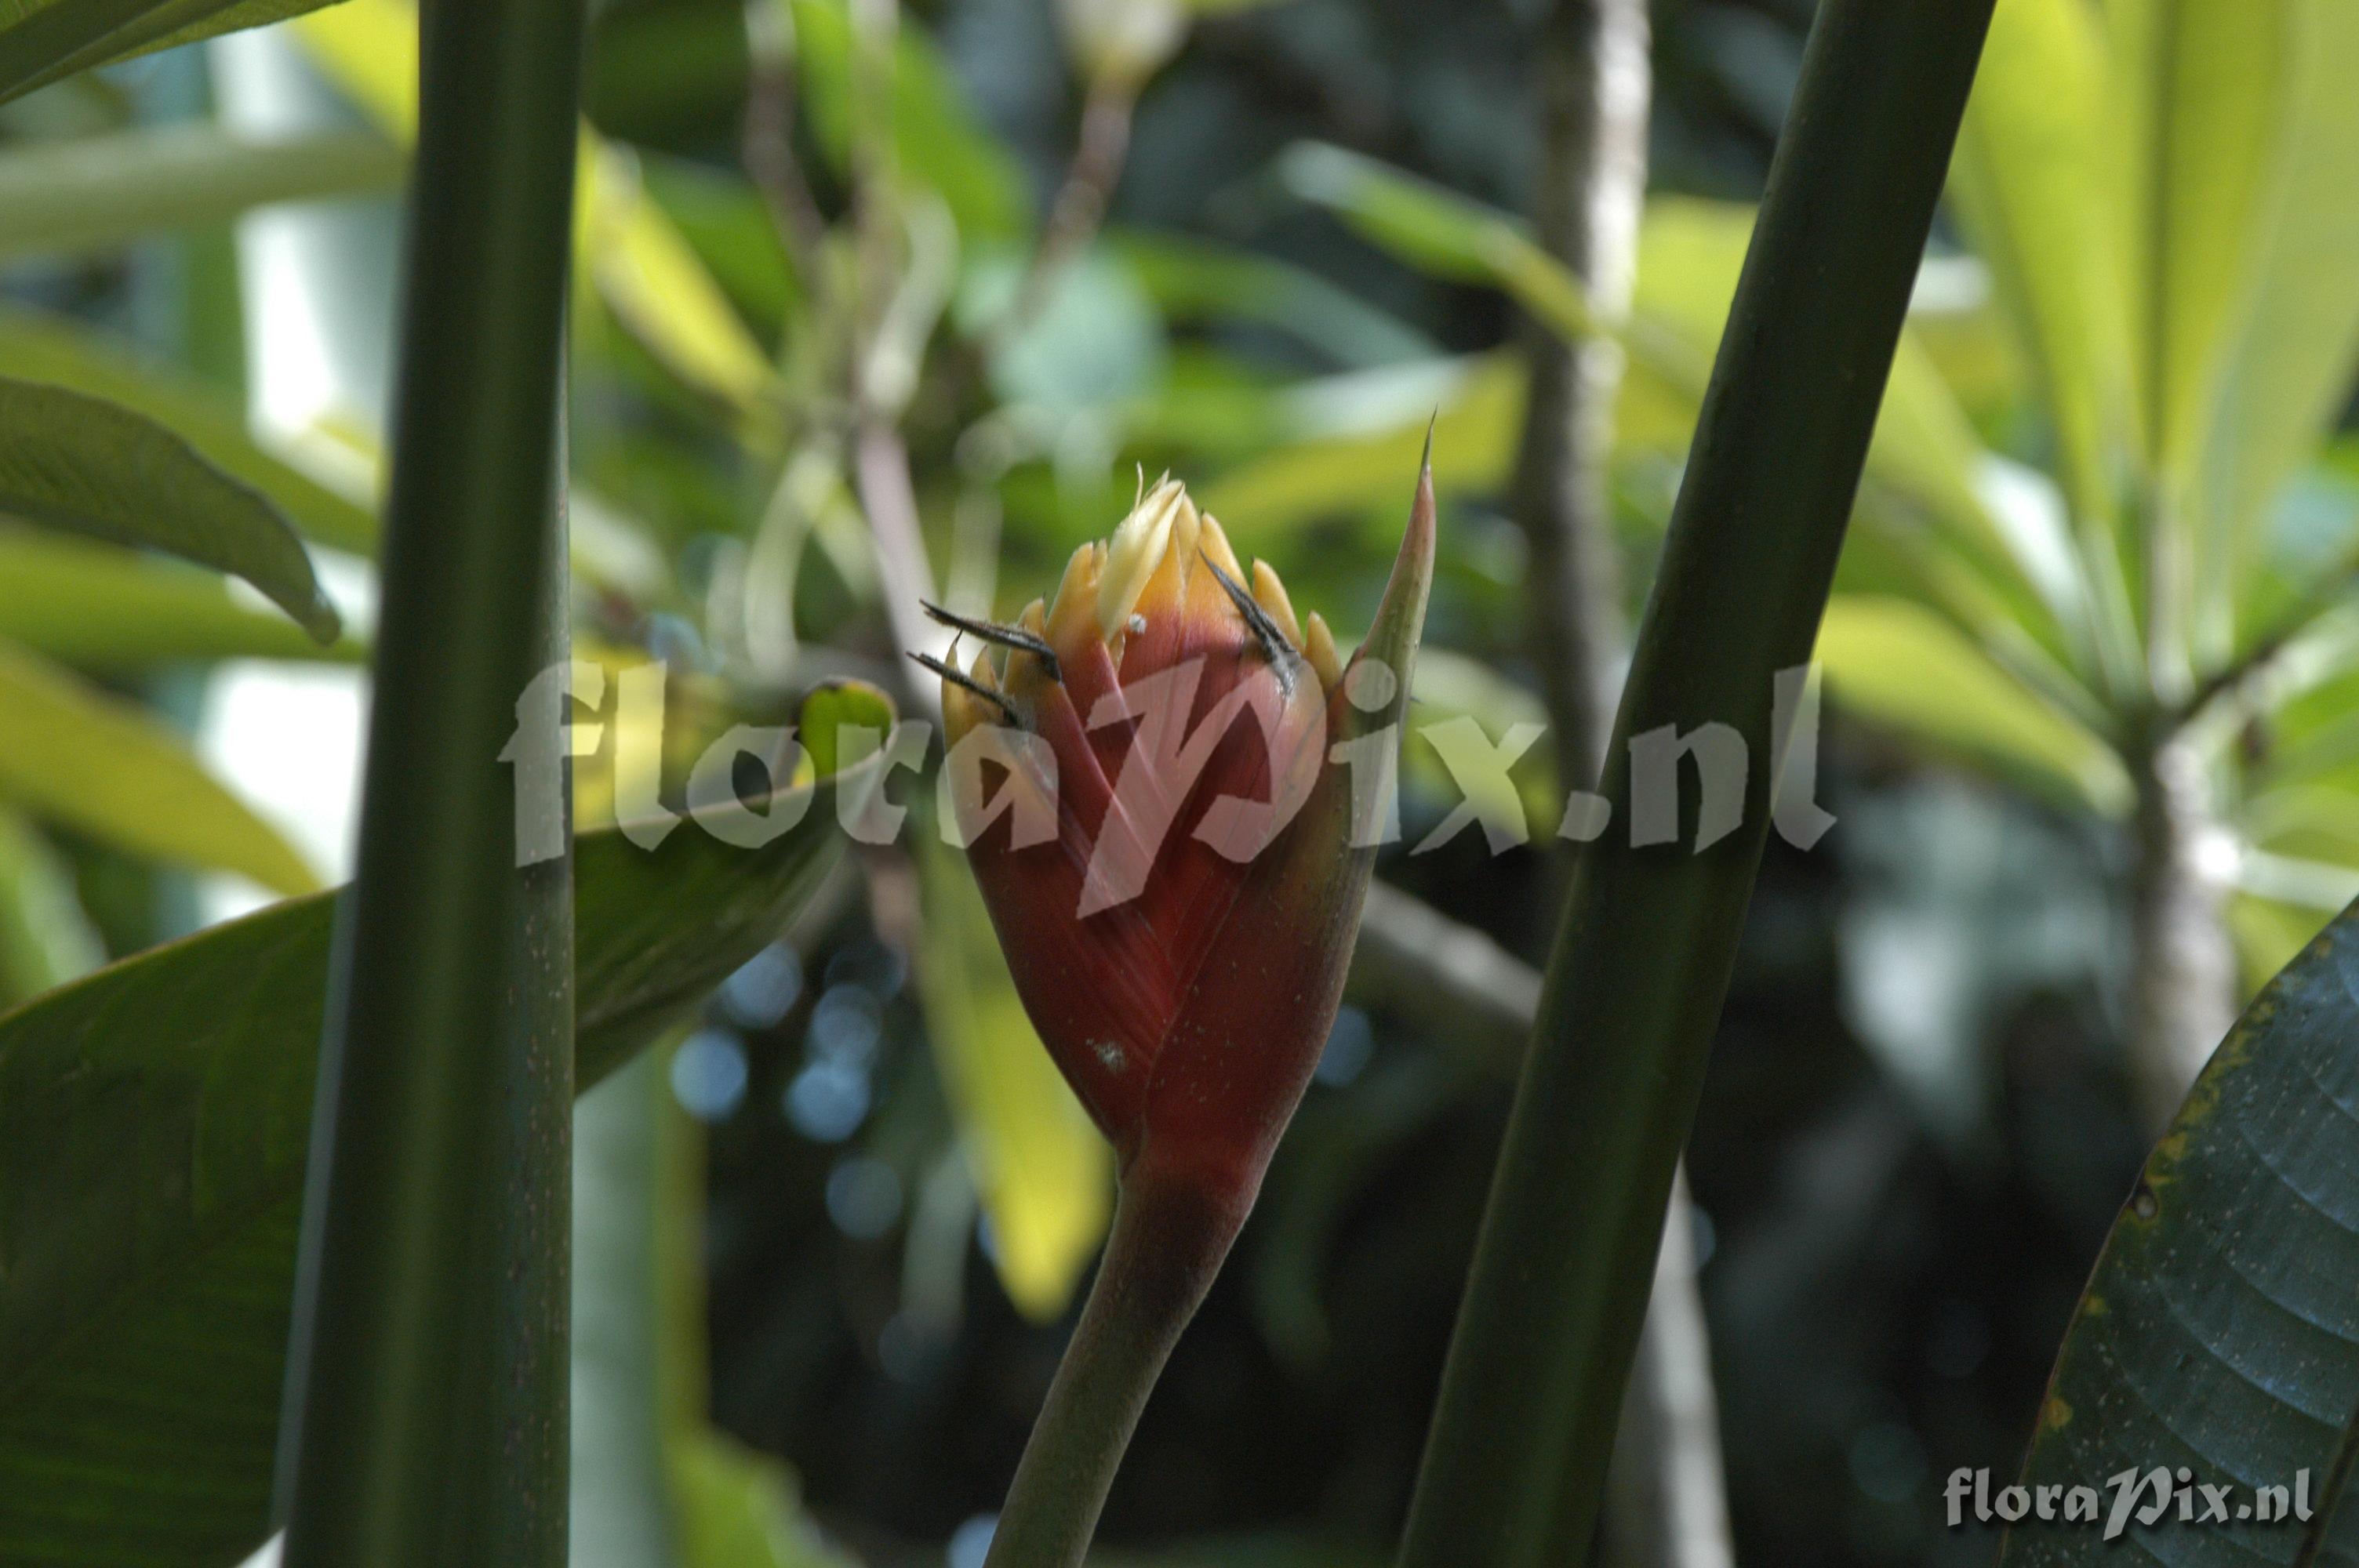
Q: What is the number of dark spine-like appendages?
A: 3